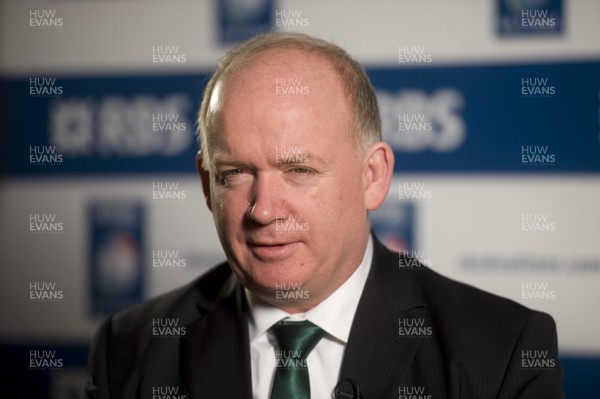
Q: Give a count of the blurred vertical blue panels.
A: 4